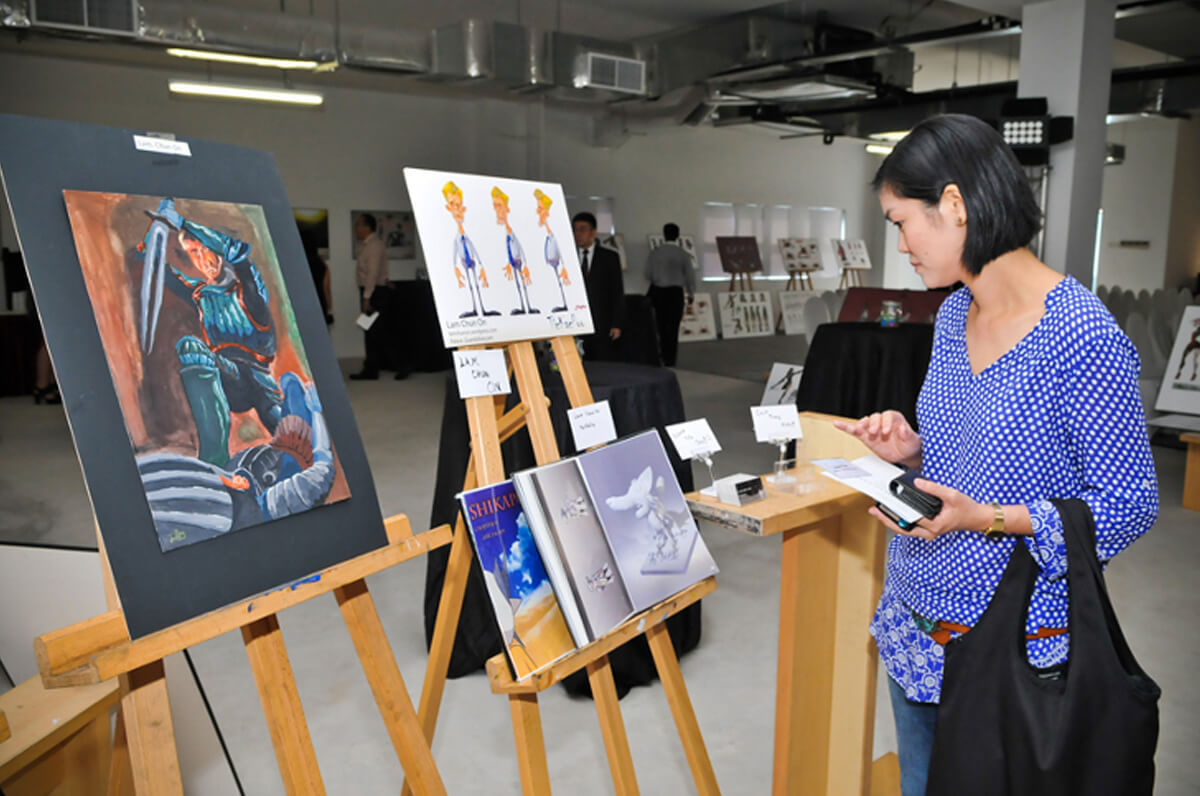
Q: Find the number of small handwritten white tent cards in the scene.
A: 4